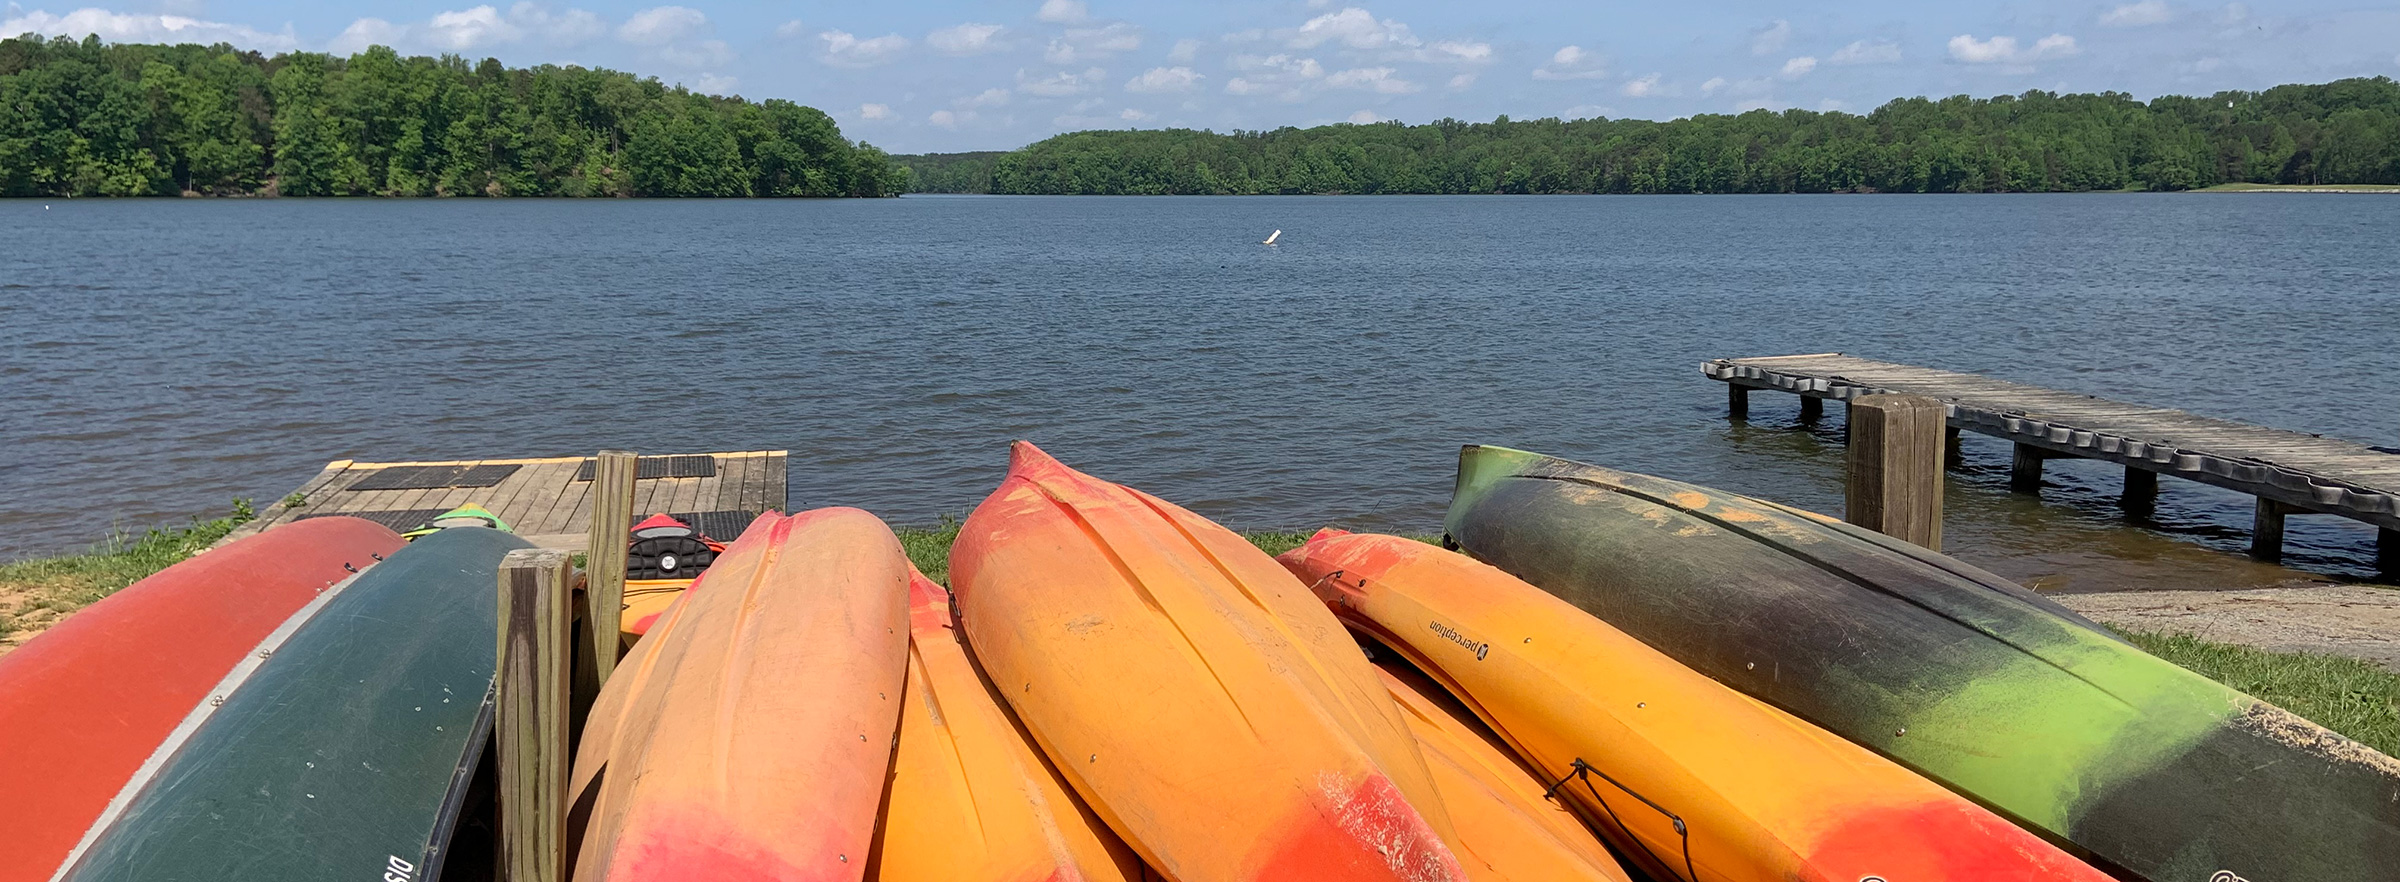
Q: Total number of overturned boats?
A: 8